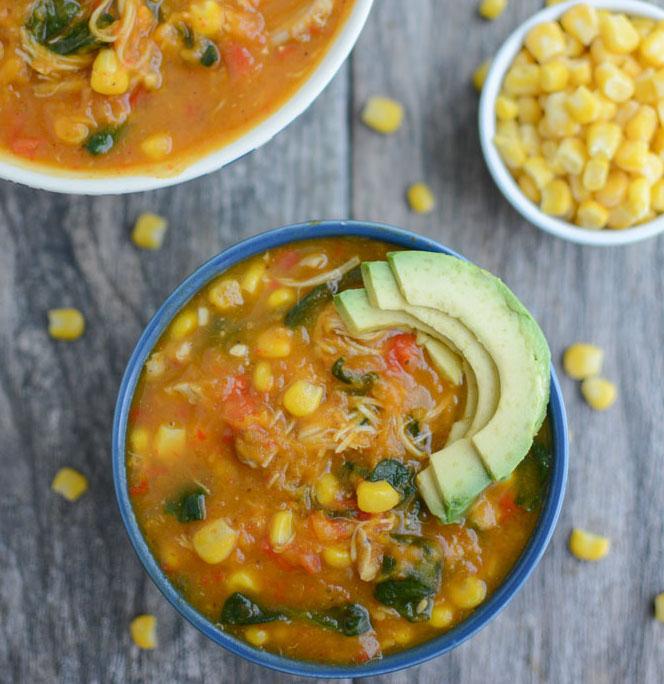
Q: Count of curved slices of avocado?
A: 3